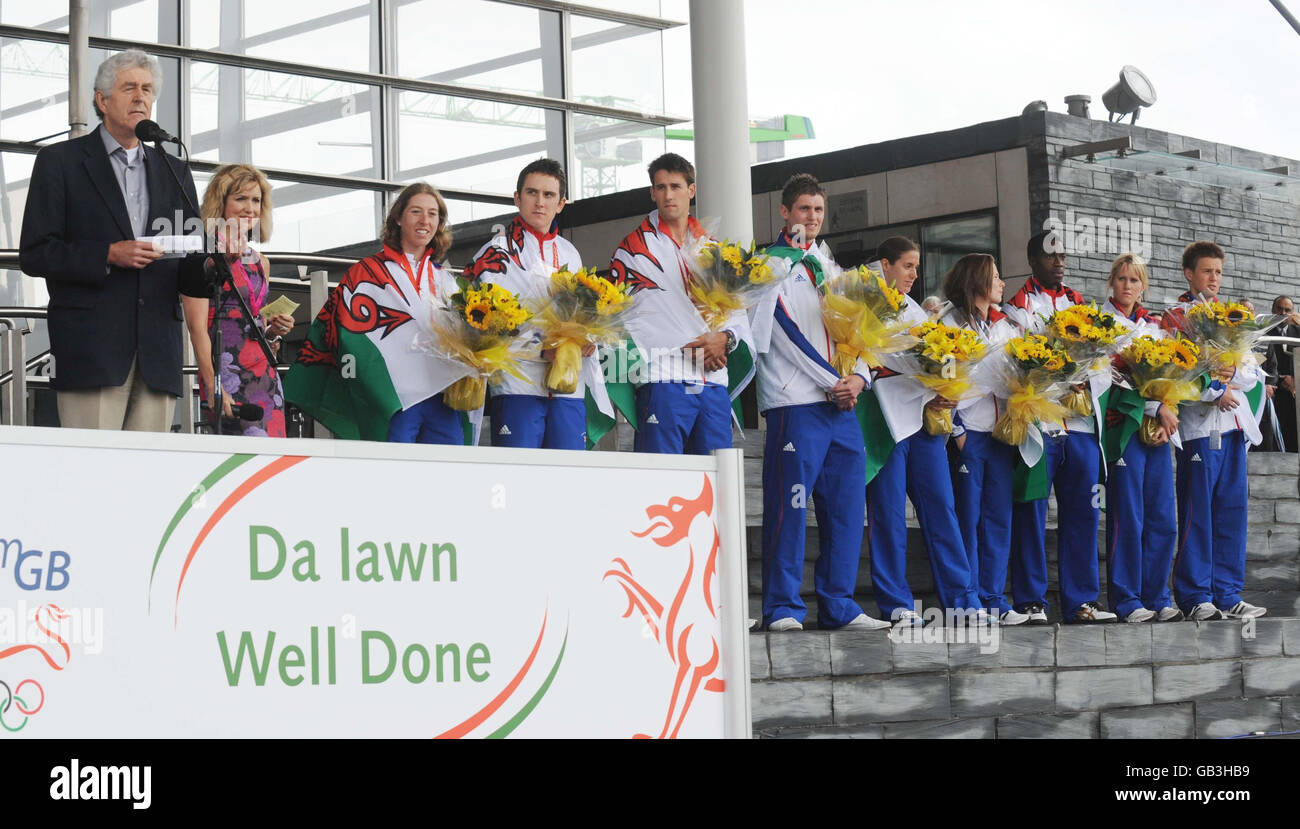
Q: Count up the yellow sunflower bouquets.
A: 9